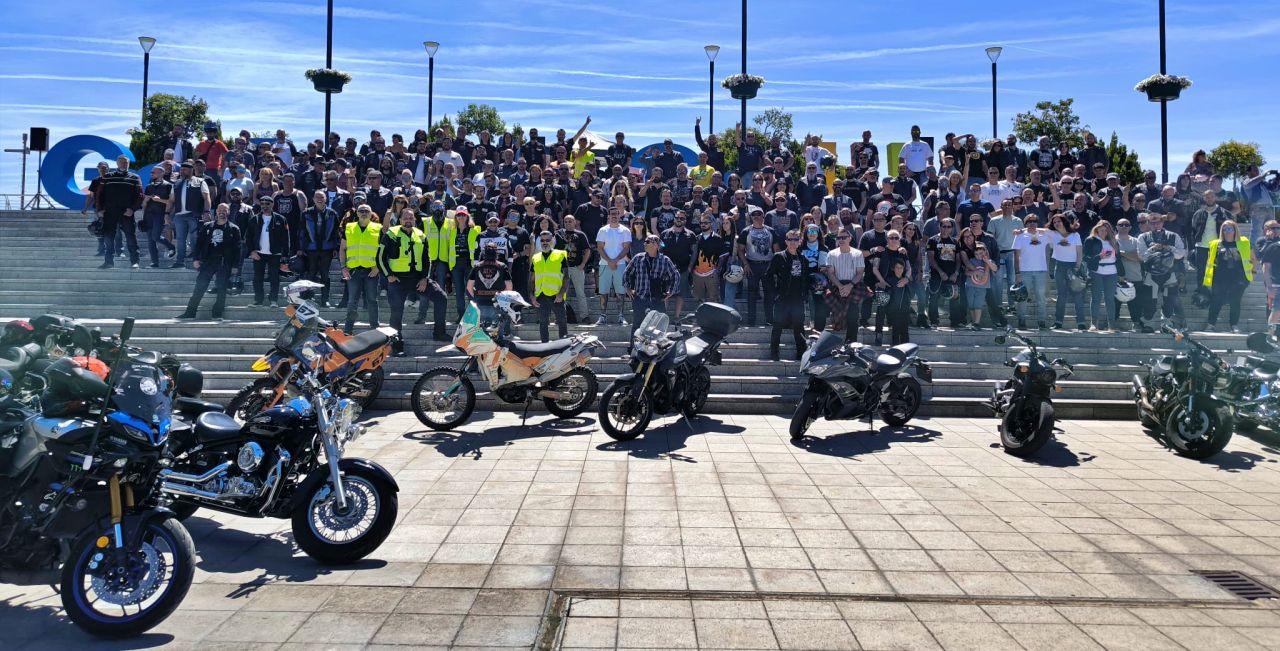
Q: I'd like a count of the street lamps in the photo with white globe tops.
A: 4